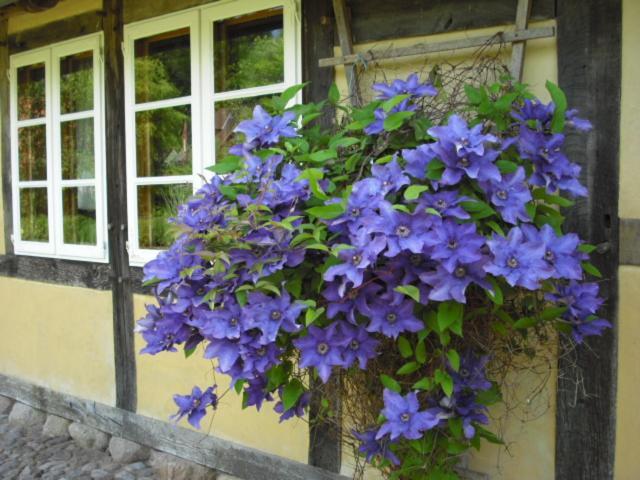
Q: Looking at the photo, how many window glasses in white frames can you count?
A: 11